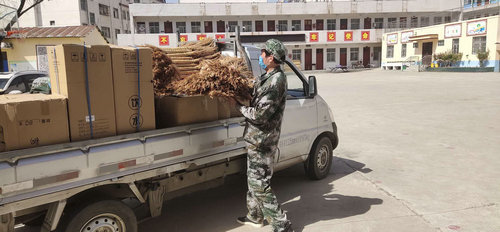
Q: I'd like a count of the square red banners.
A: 8